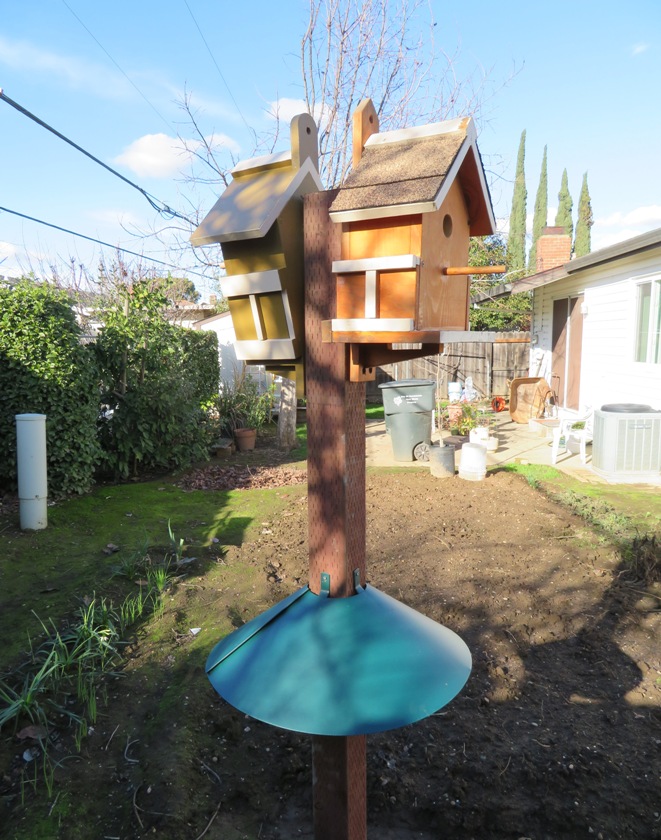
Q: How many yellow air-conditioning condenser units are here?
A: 0